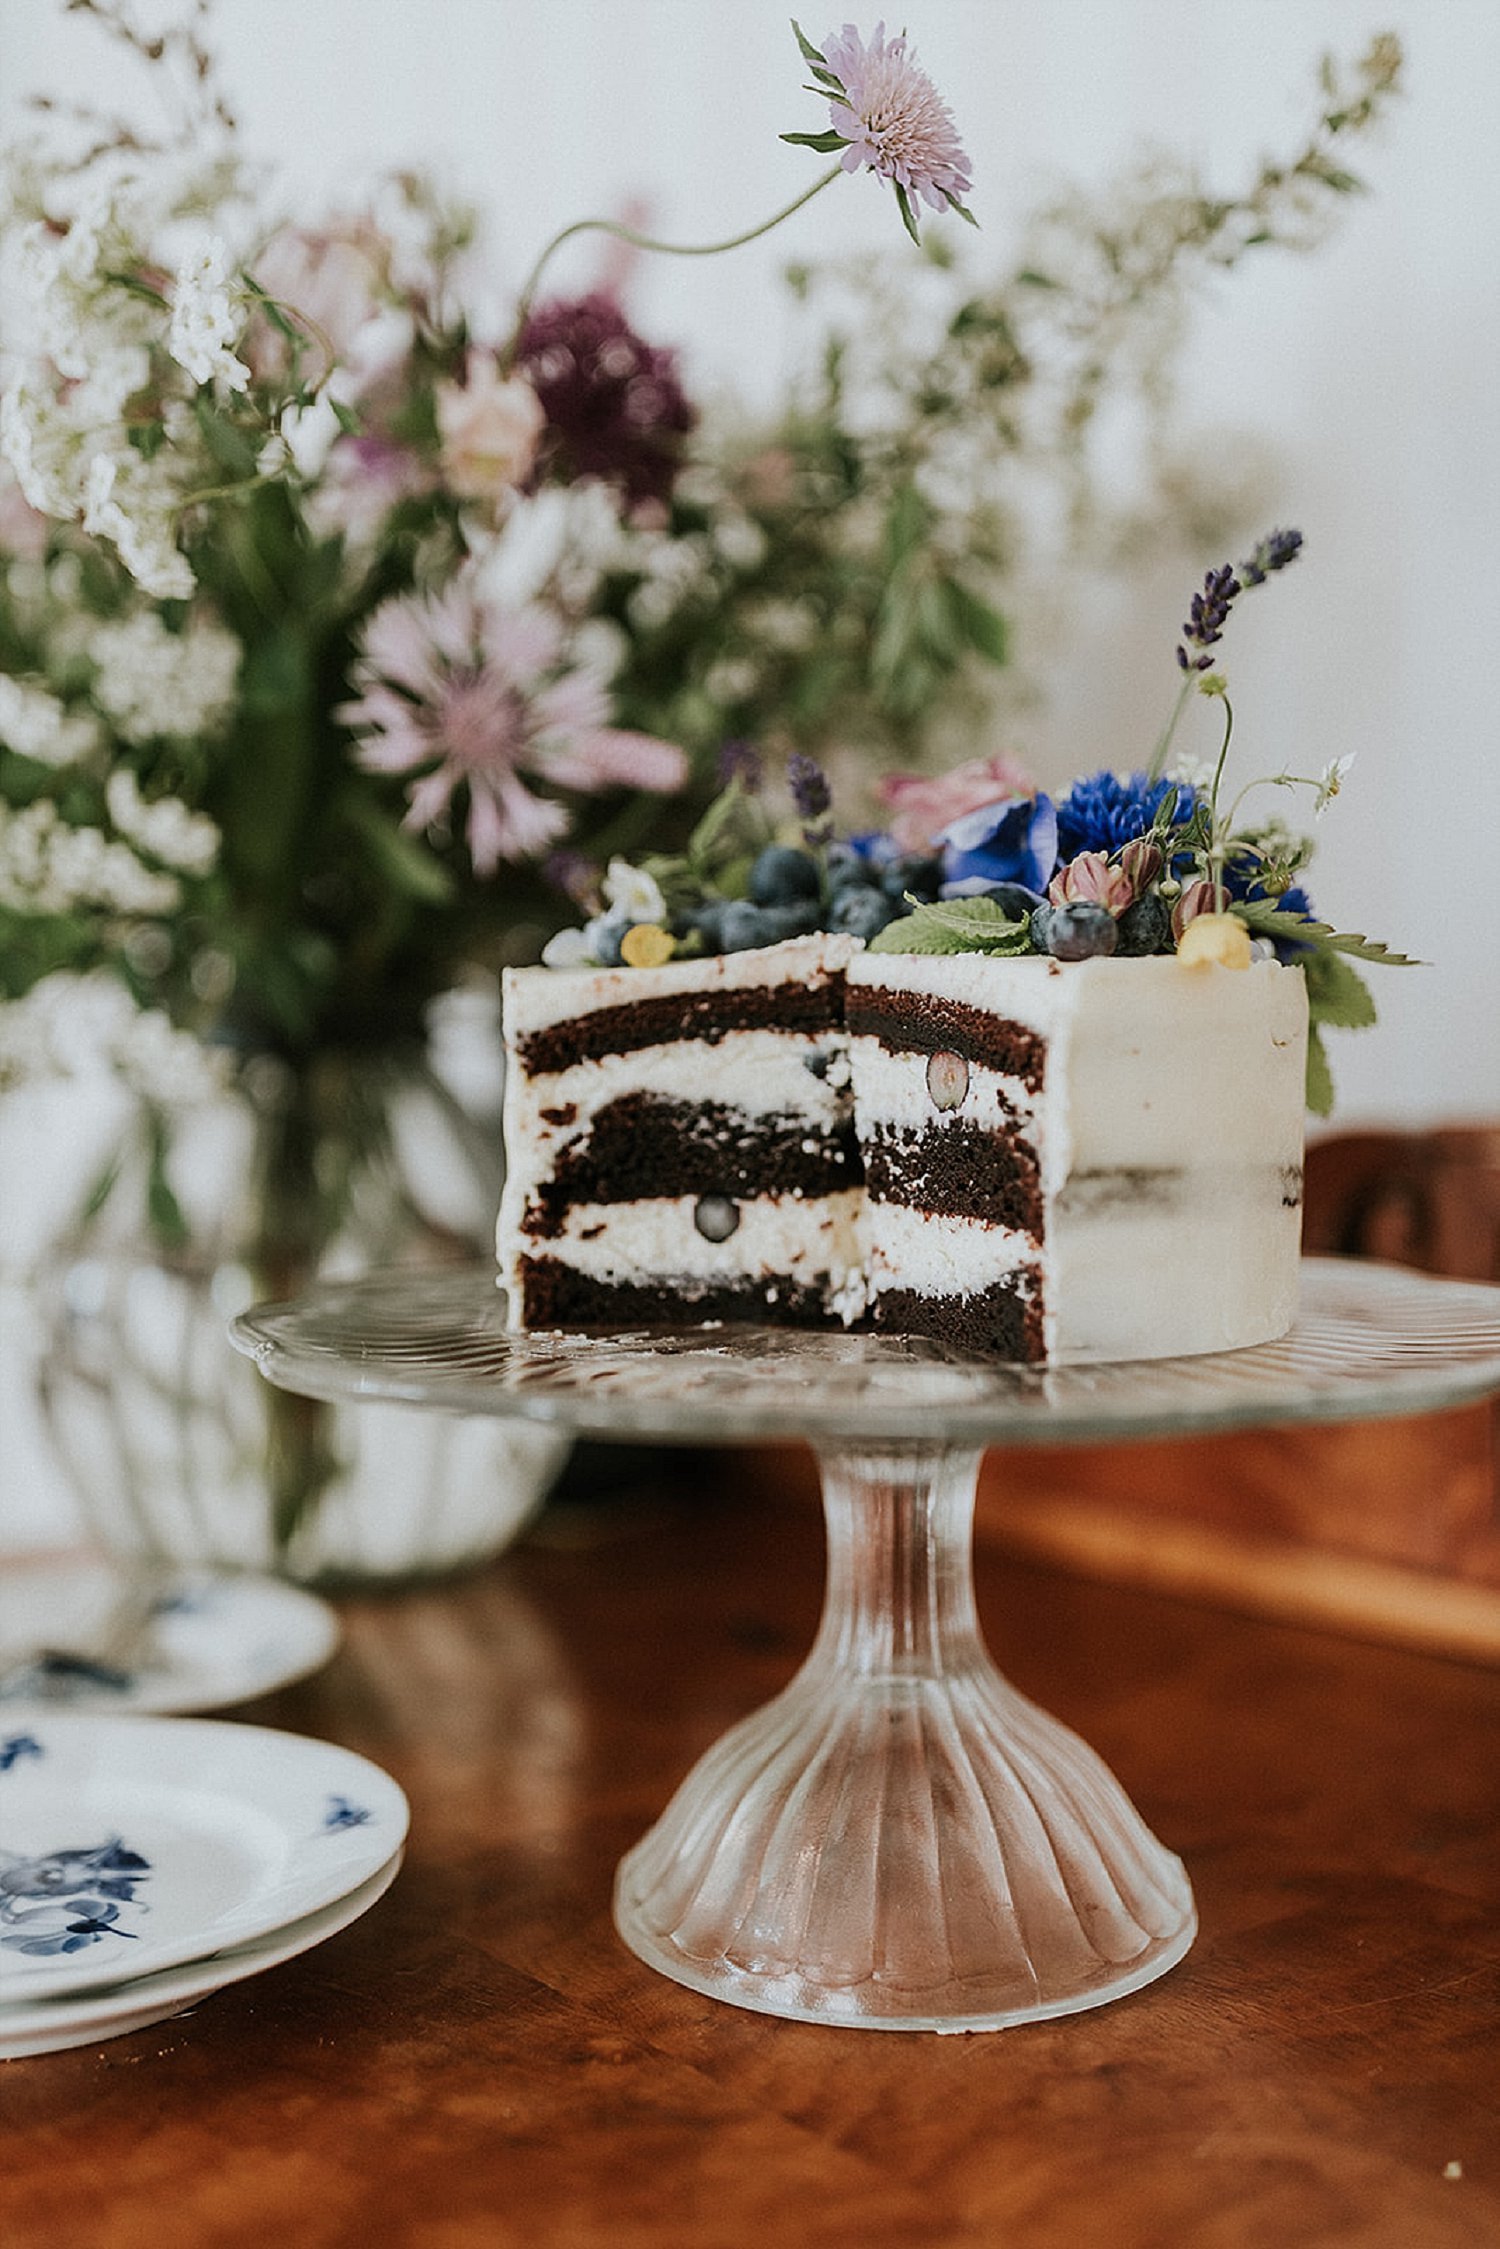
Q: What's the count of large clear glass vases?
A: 1